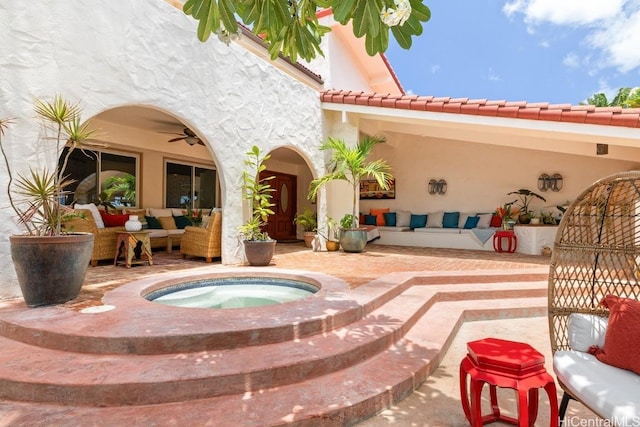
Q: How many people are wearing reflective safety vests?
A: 0